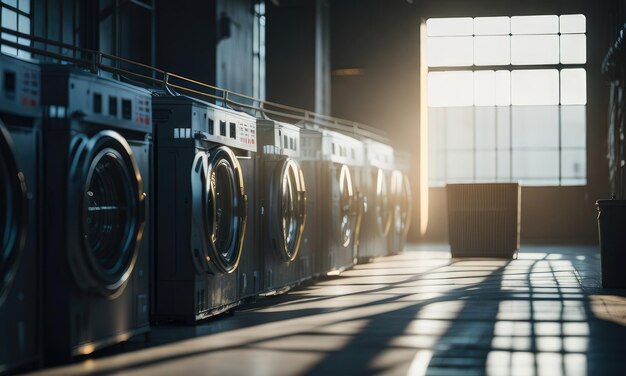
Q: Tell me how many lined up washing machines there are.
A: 7